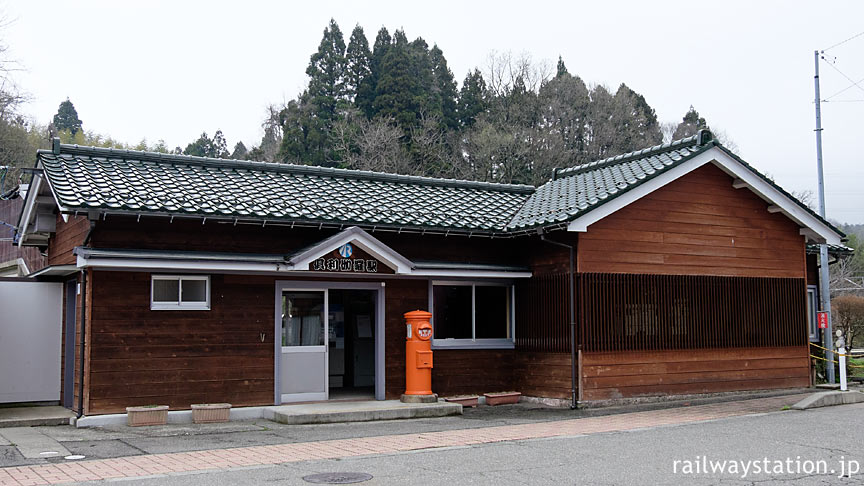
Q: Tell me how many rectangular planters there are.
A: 4